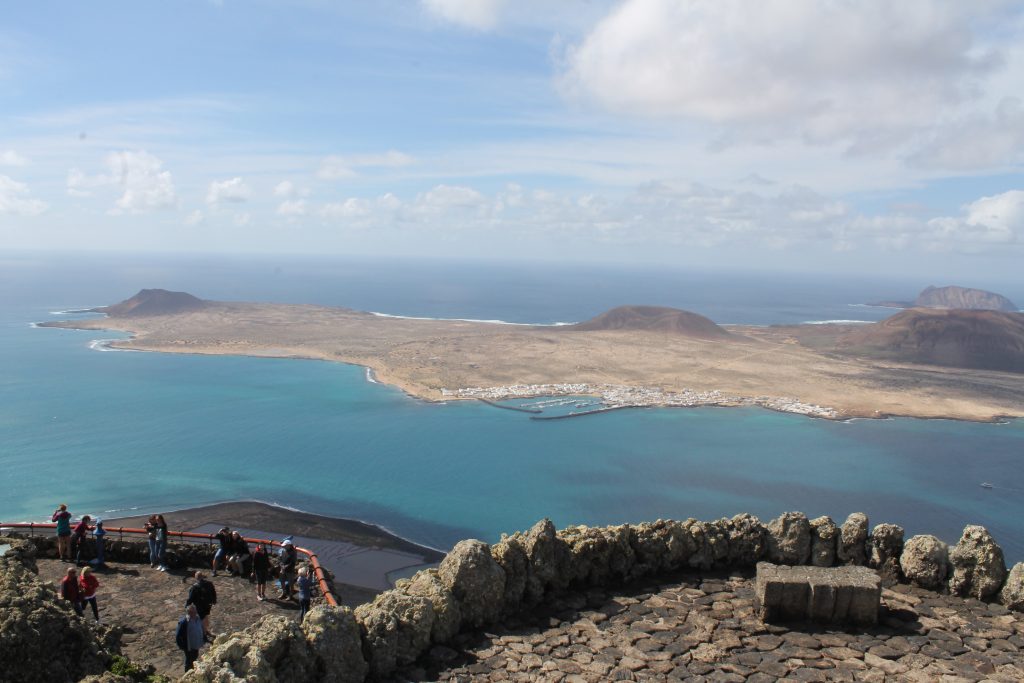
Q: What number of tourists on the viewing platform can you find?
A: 13